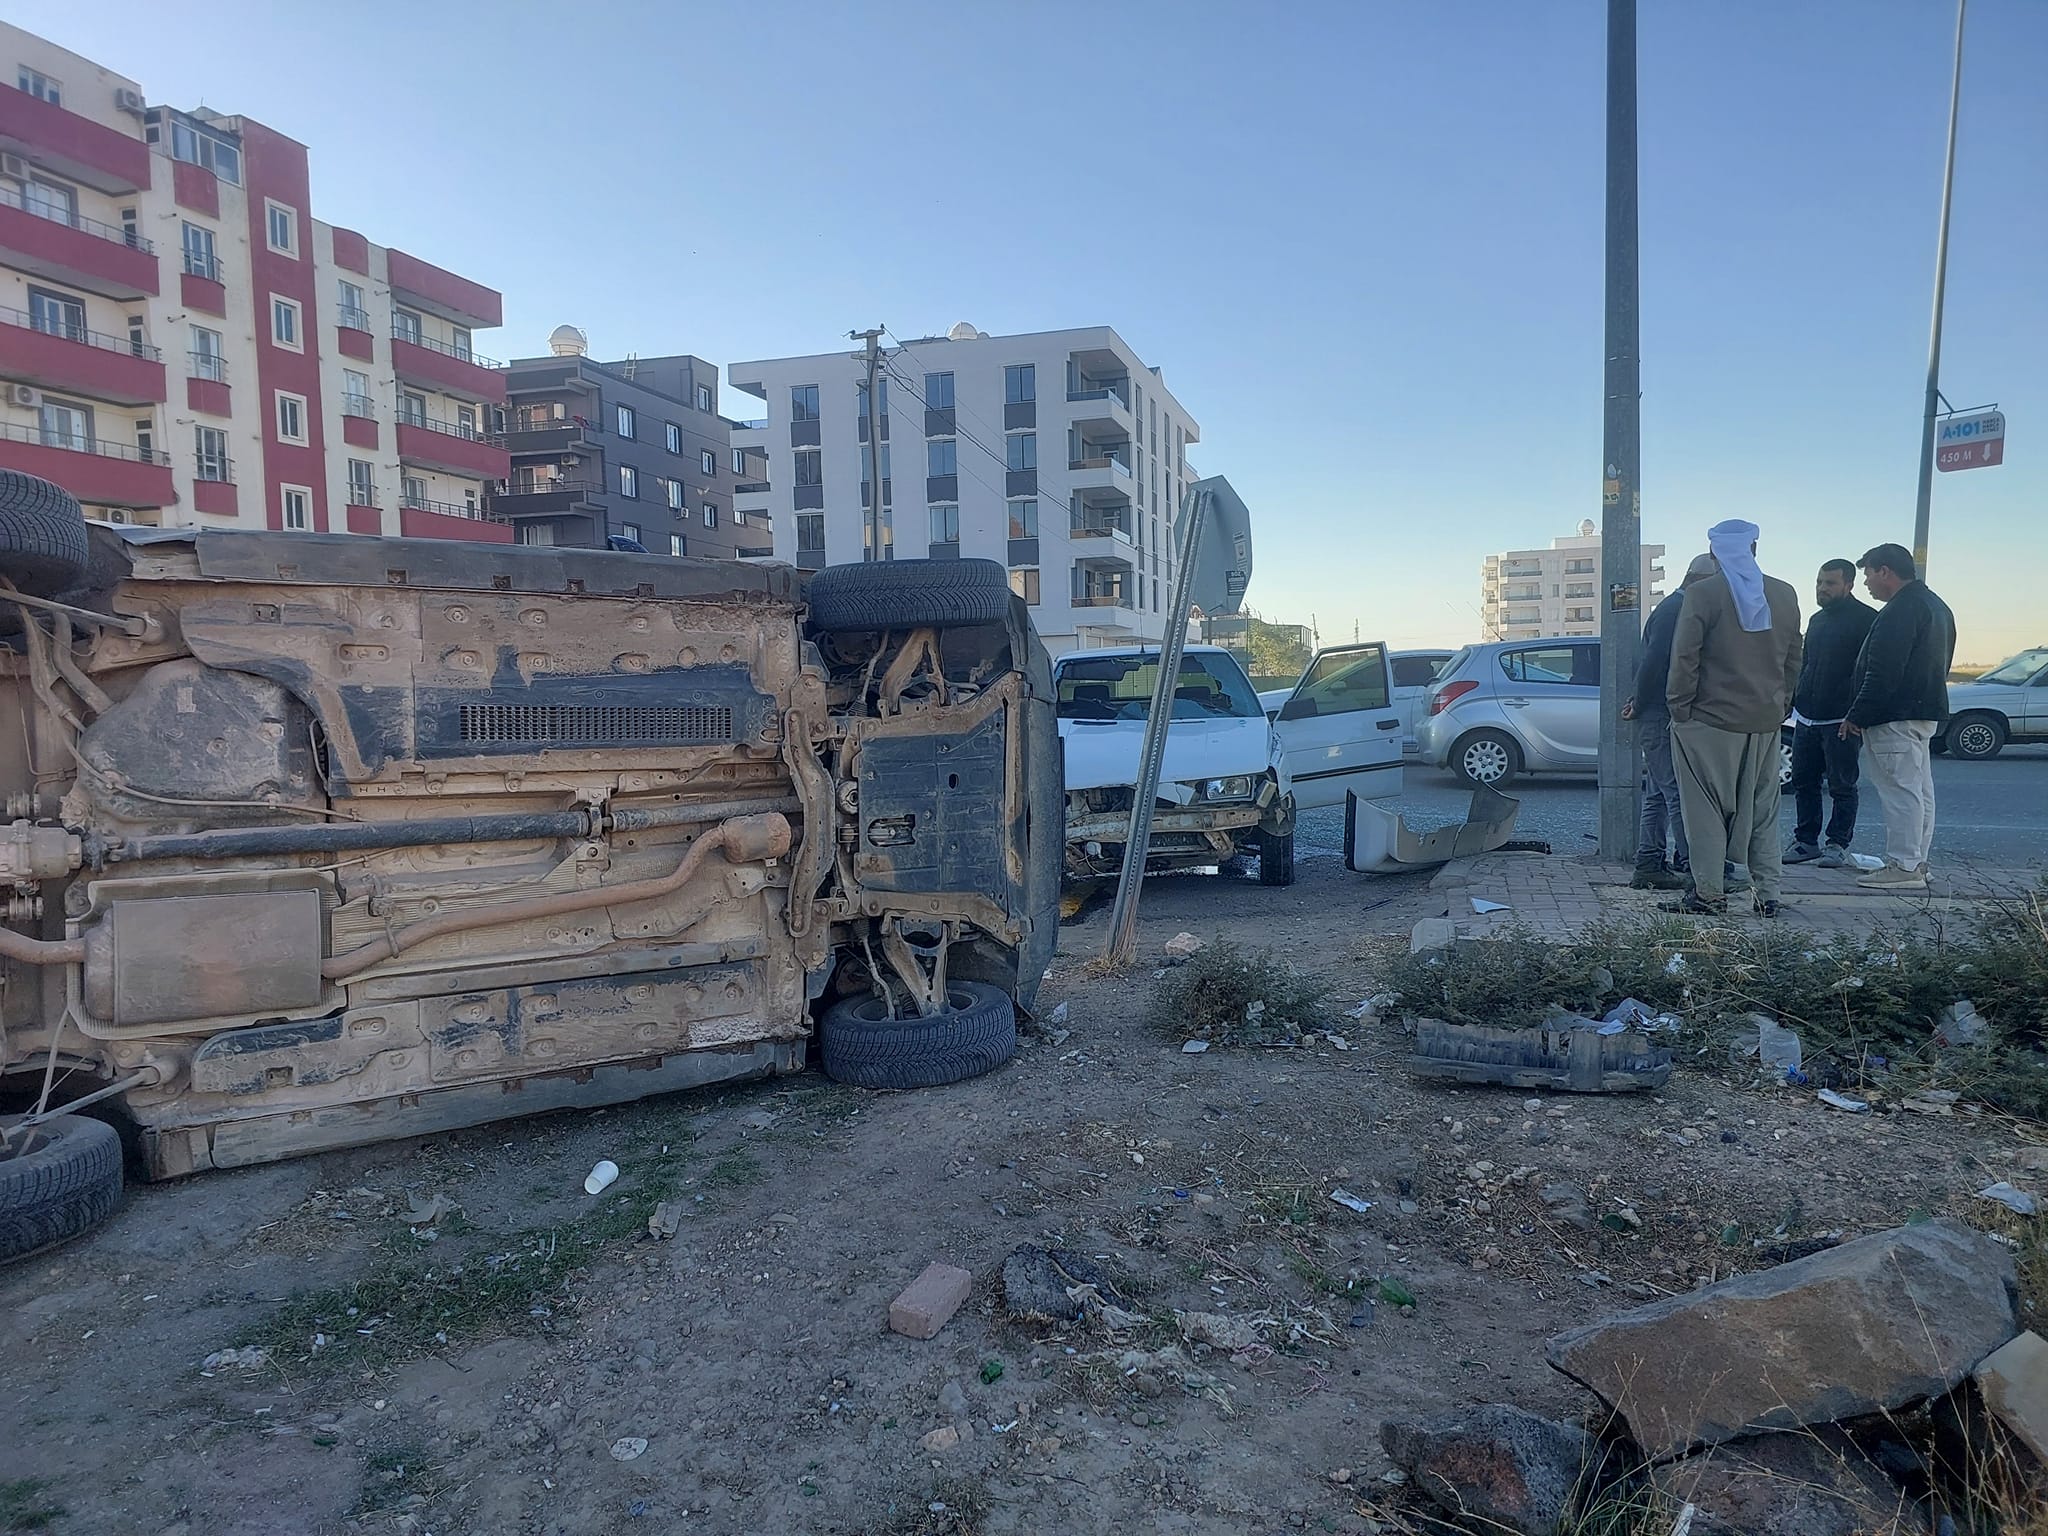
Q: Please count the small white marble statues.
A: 0